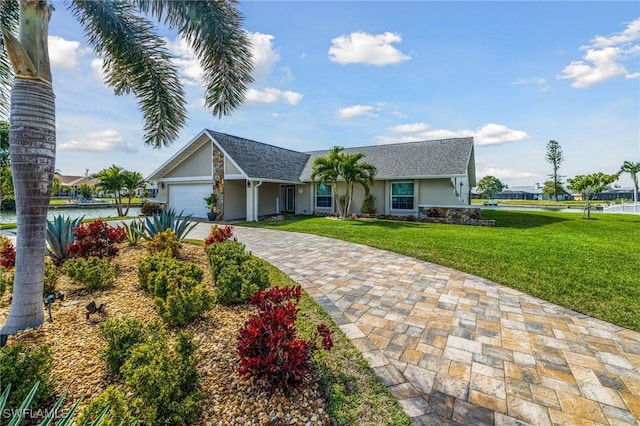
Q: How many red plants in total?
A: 4